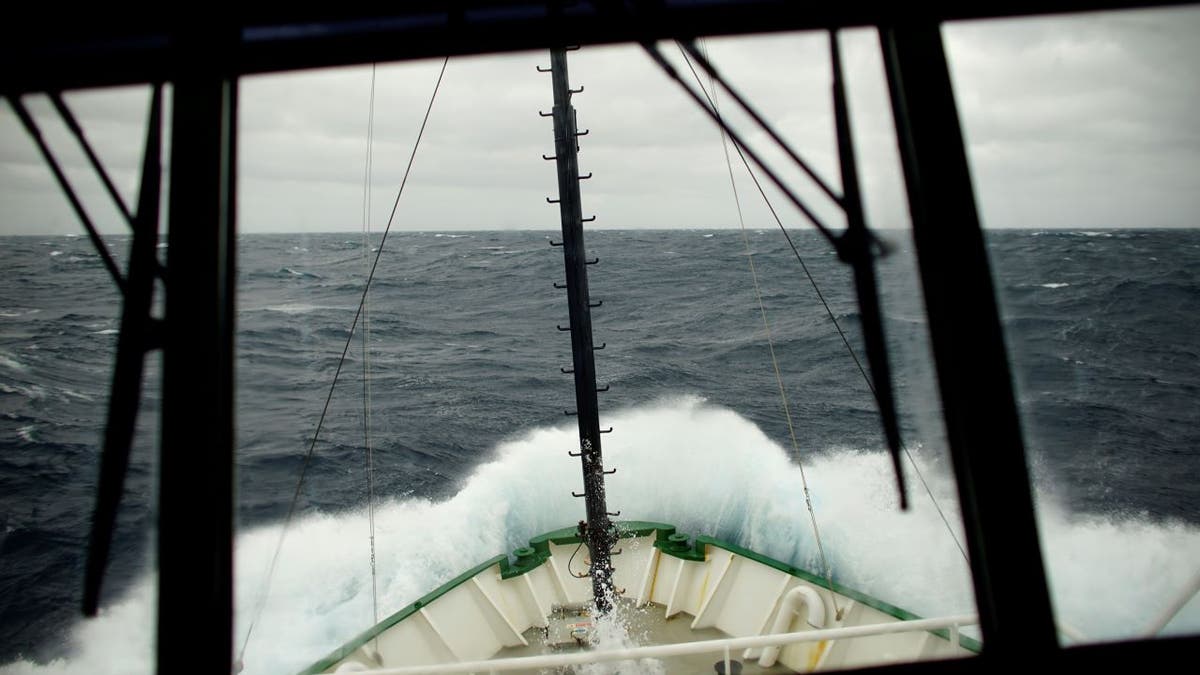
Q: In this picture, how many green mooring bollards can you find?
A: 2